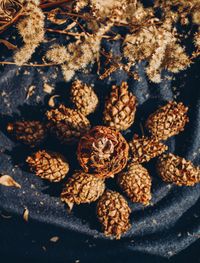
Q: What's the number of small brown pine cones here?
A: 11